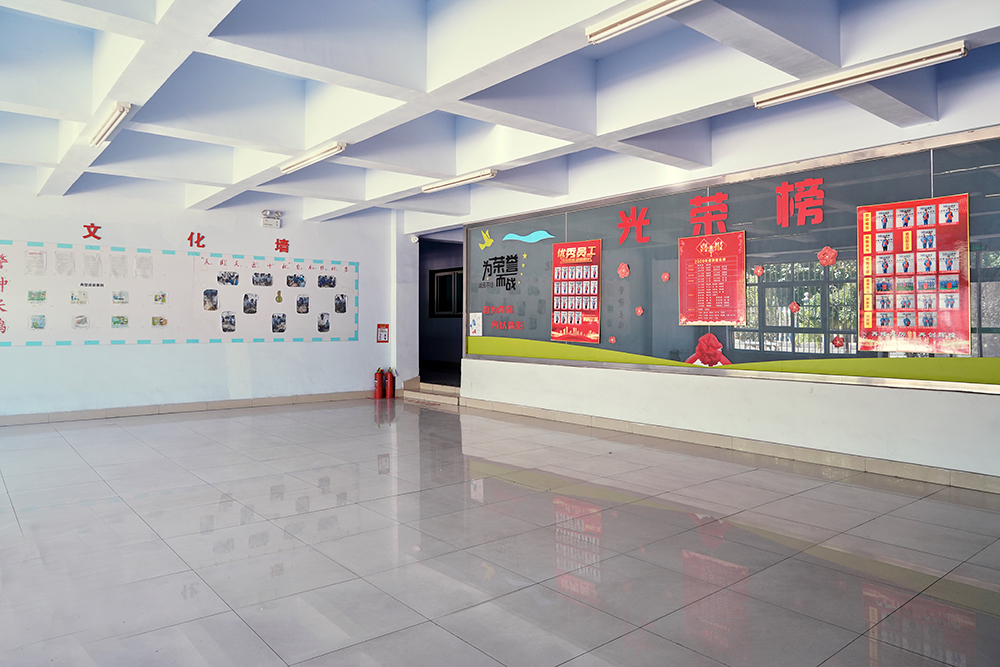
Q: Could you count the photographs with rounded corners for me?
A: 11